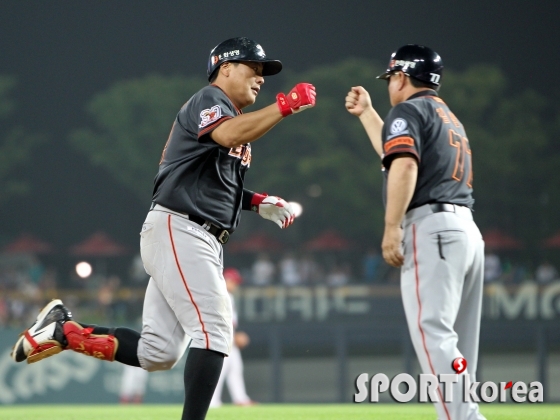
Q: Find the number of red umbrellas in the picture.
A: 6